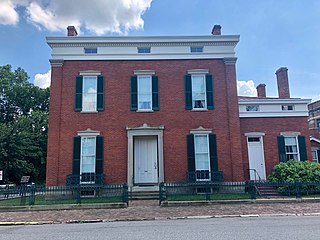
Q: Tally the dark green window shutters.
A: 12